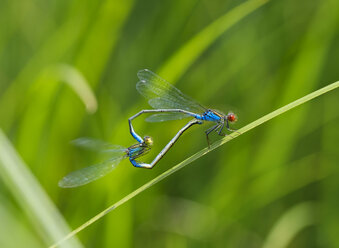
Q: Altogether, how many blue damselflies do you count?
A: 2